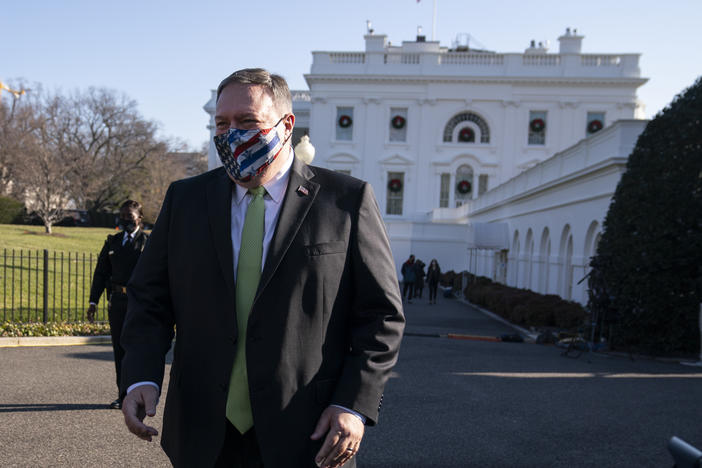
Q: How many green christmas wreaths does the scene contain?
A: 7